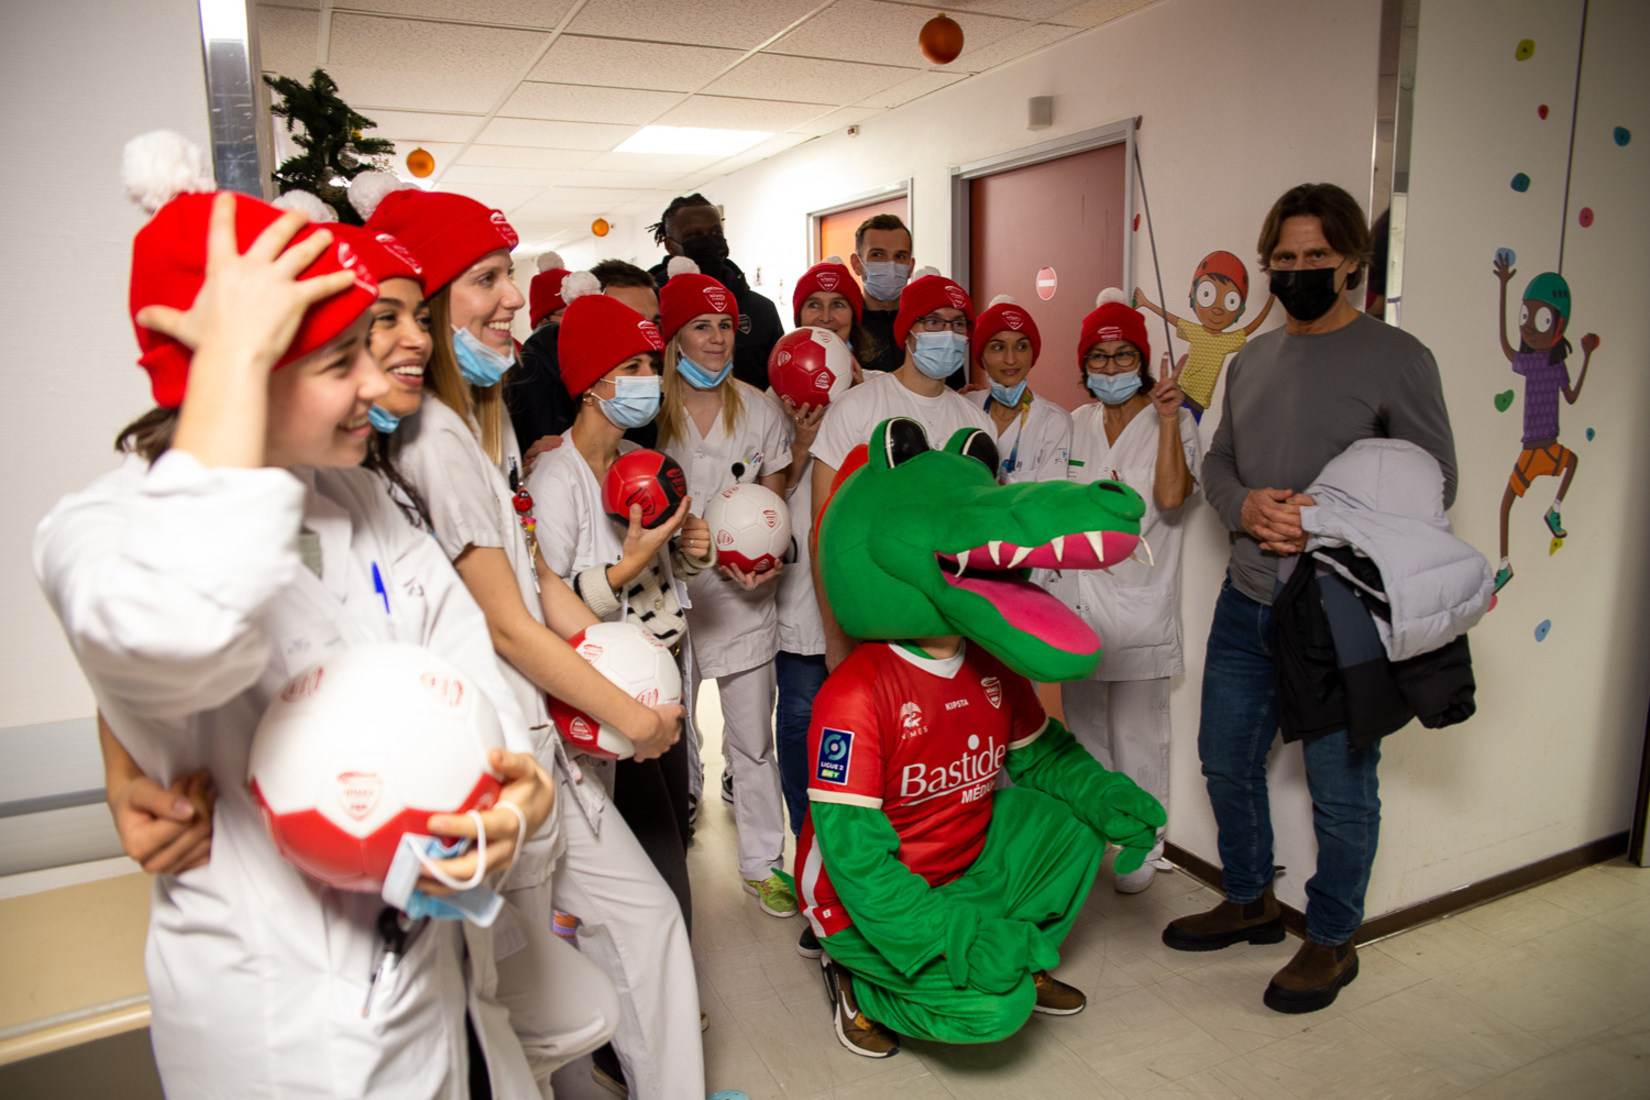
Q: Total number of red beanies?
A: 10